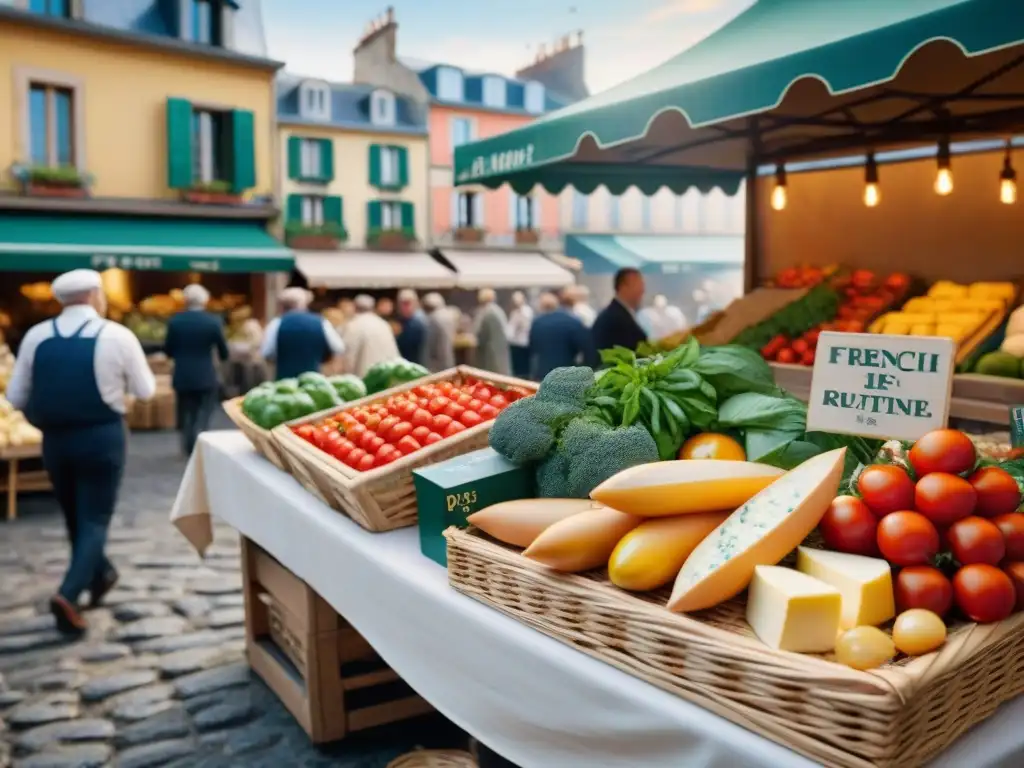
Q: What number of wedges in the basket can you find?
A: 2